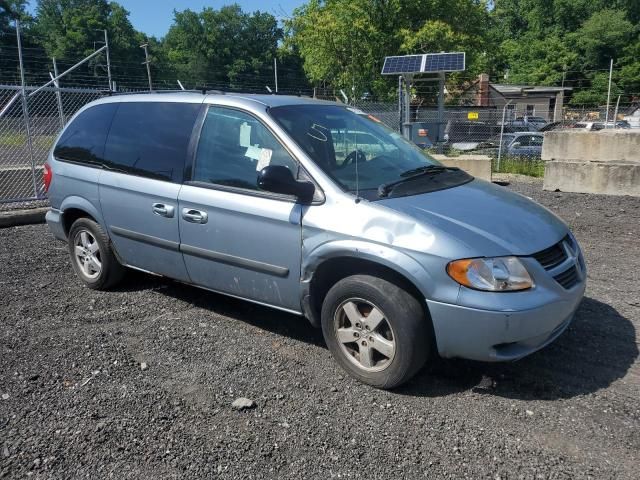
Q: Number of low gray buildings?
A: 1